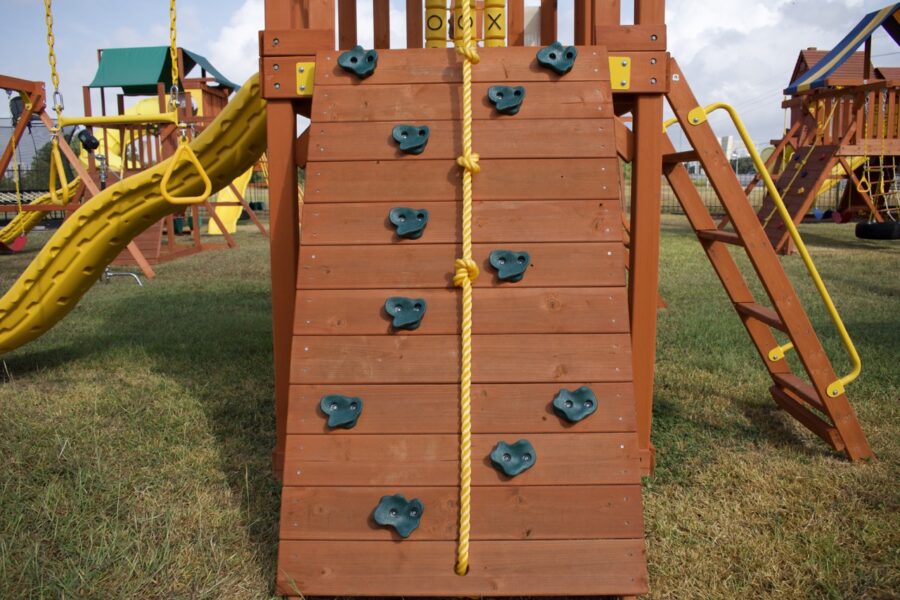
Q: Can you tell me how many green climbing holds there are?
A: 11